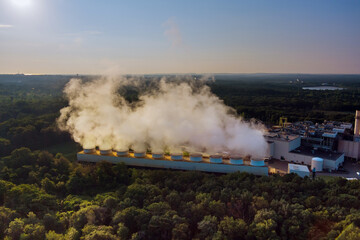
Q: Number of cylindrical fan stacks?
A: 10